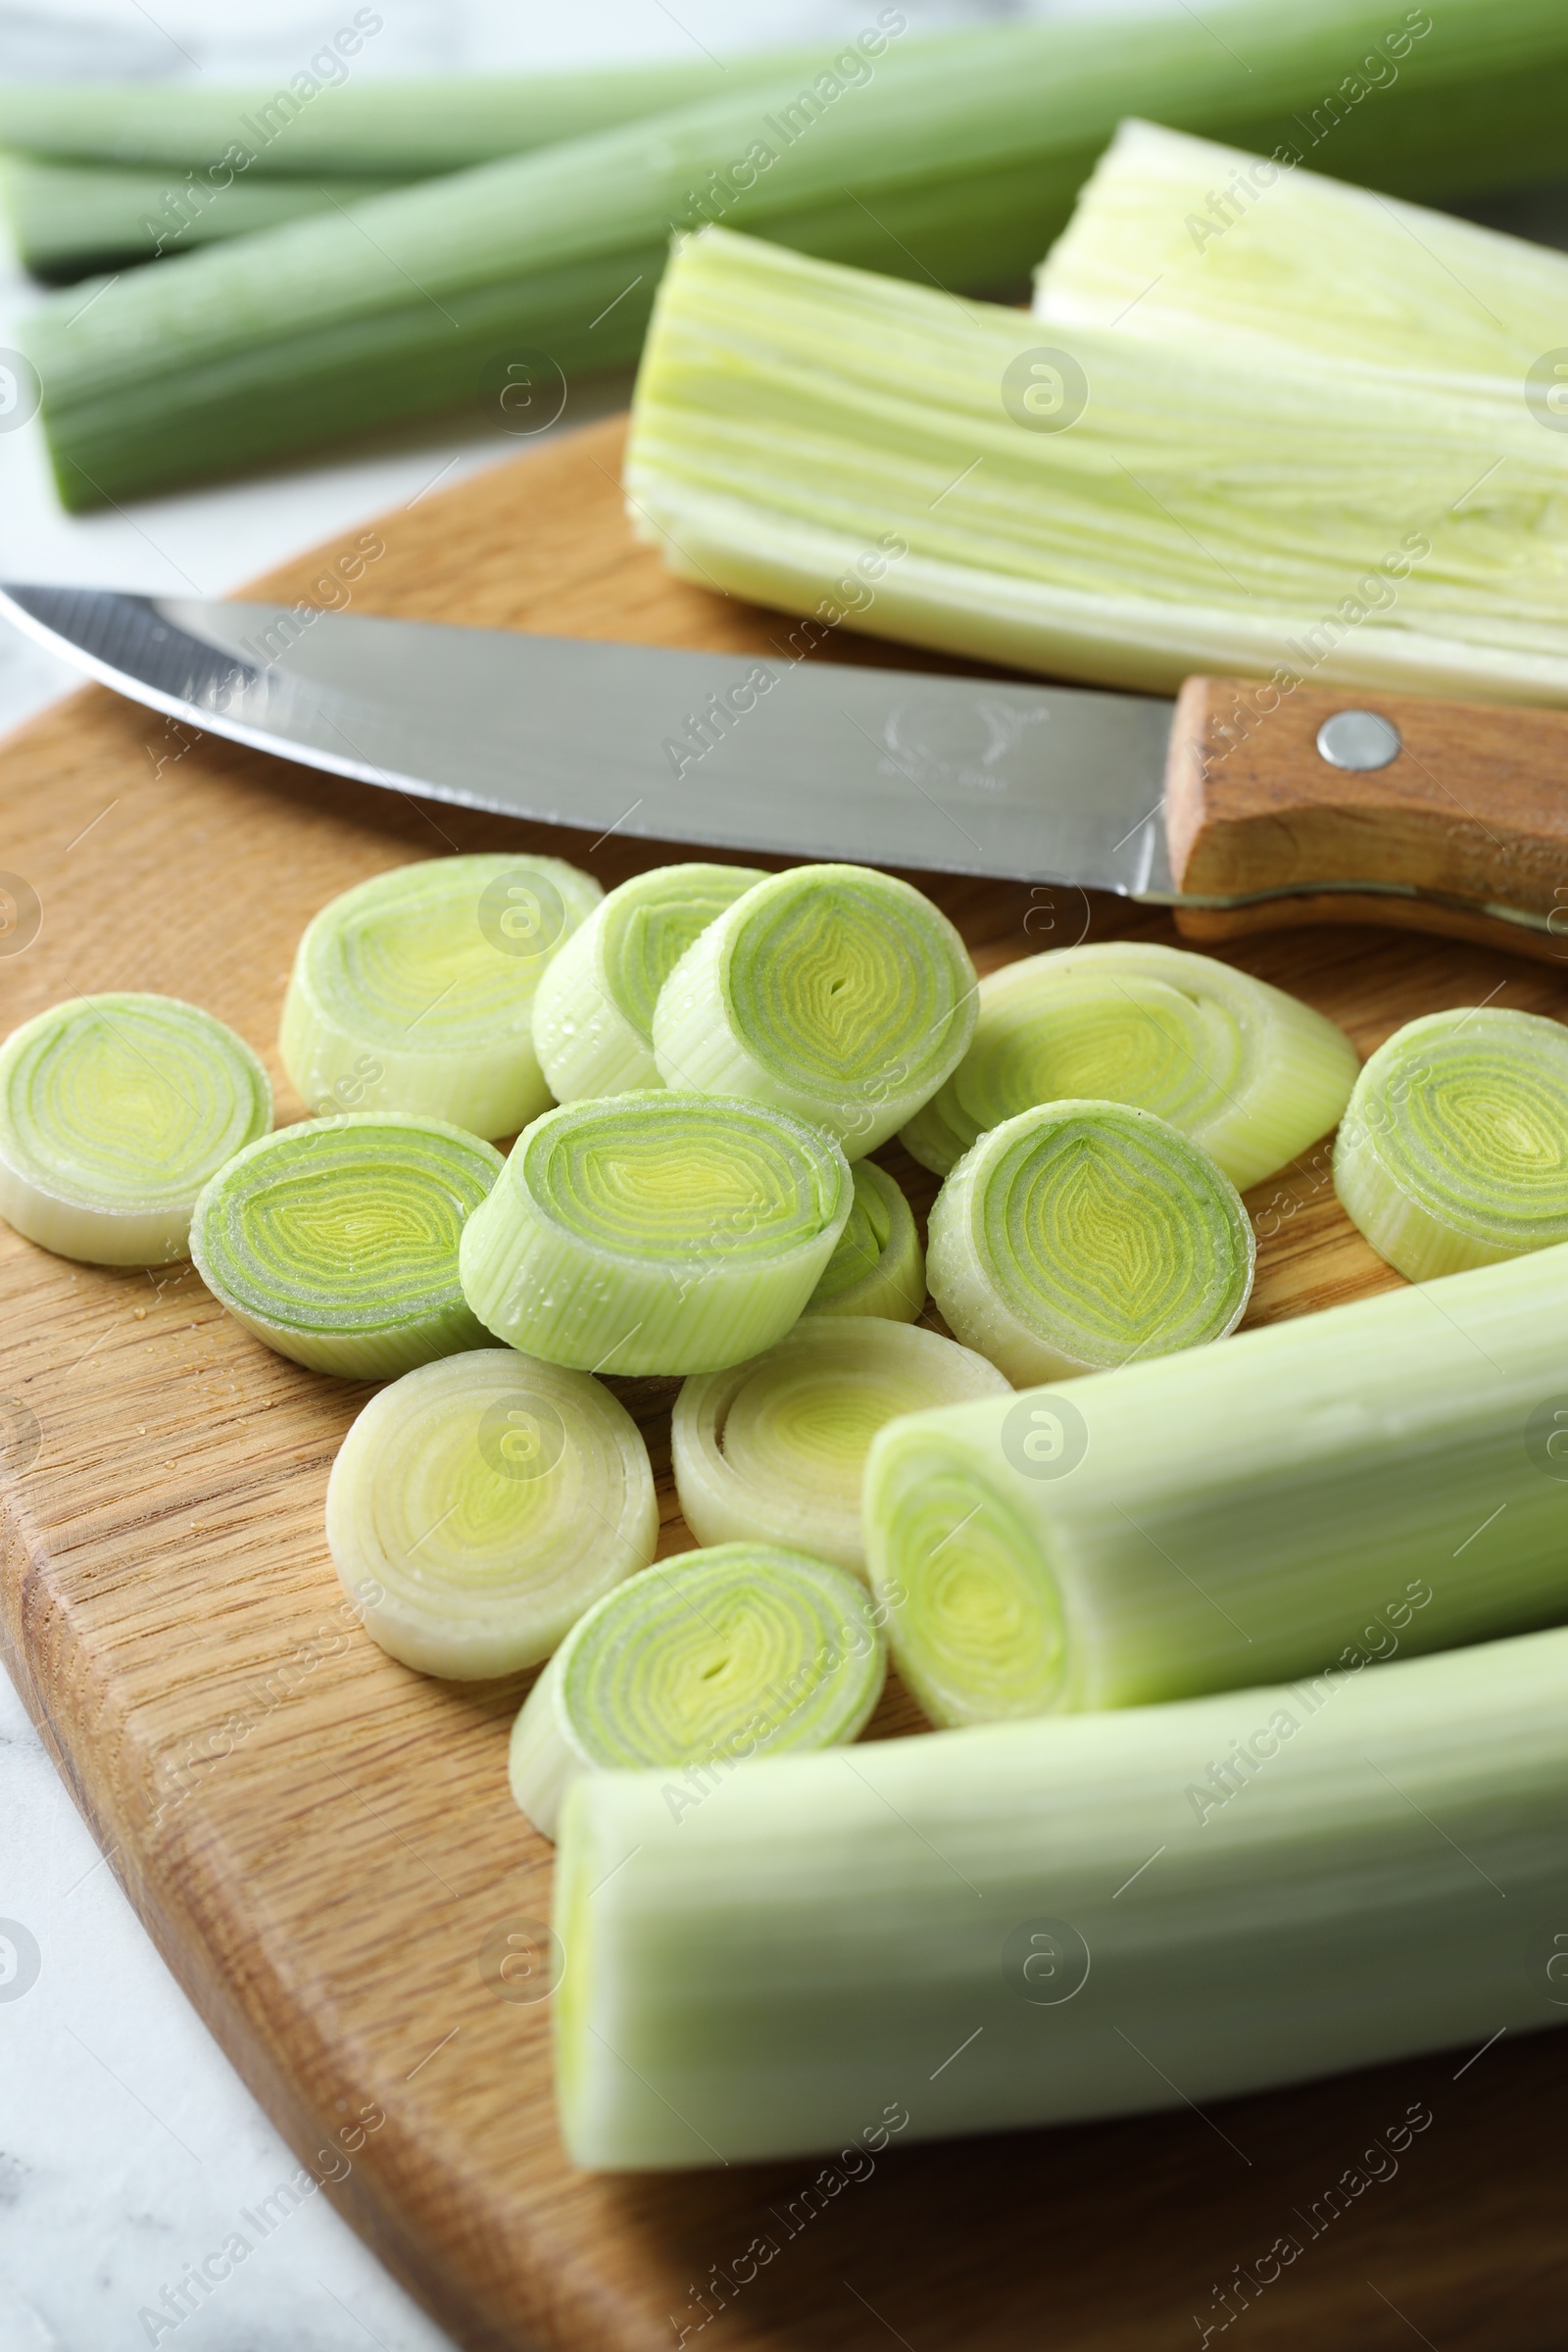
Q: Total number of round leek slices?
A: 13